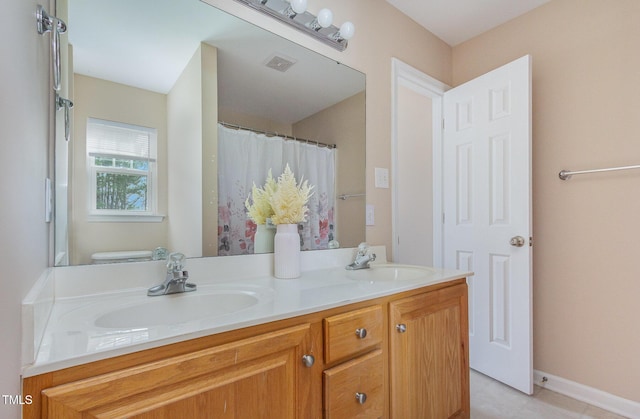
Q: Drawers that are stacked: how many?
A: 2